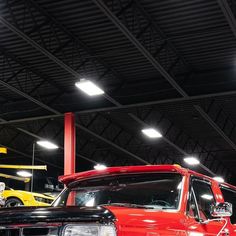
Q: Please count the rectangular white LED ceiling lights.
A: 7